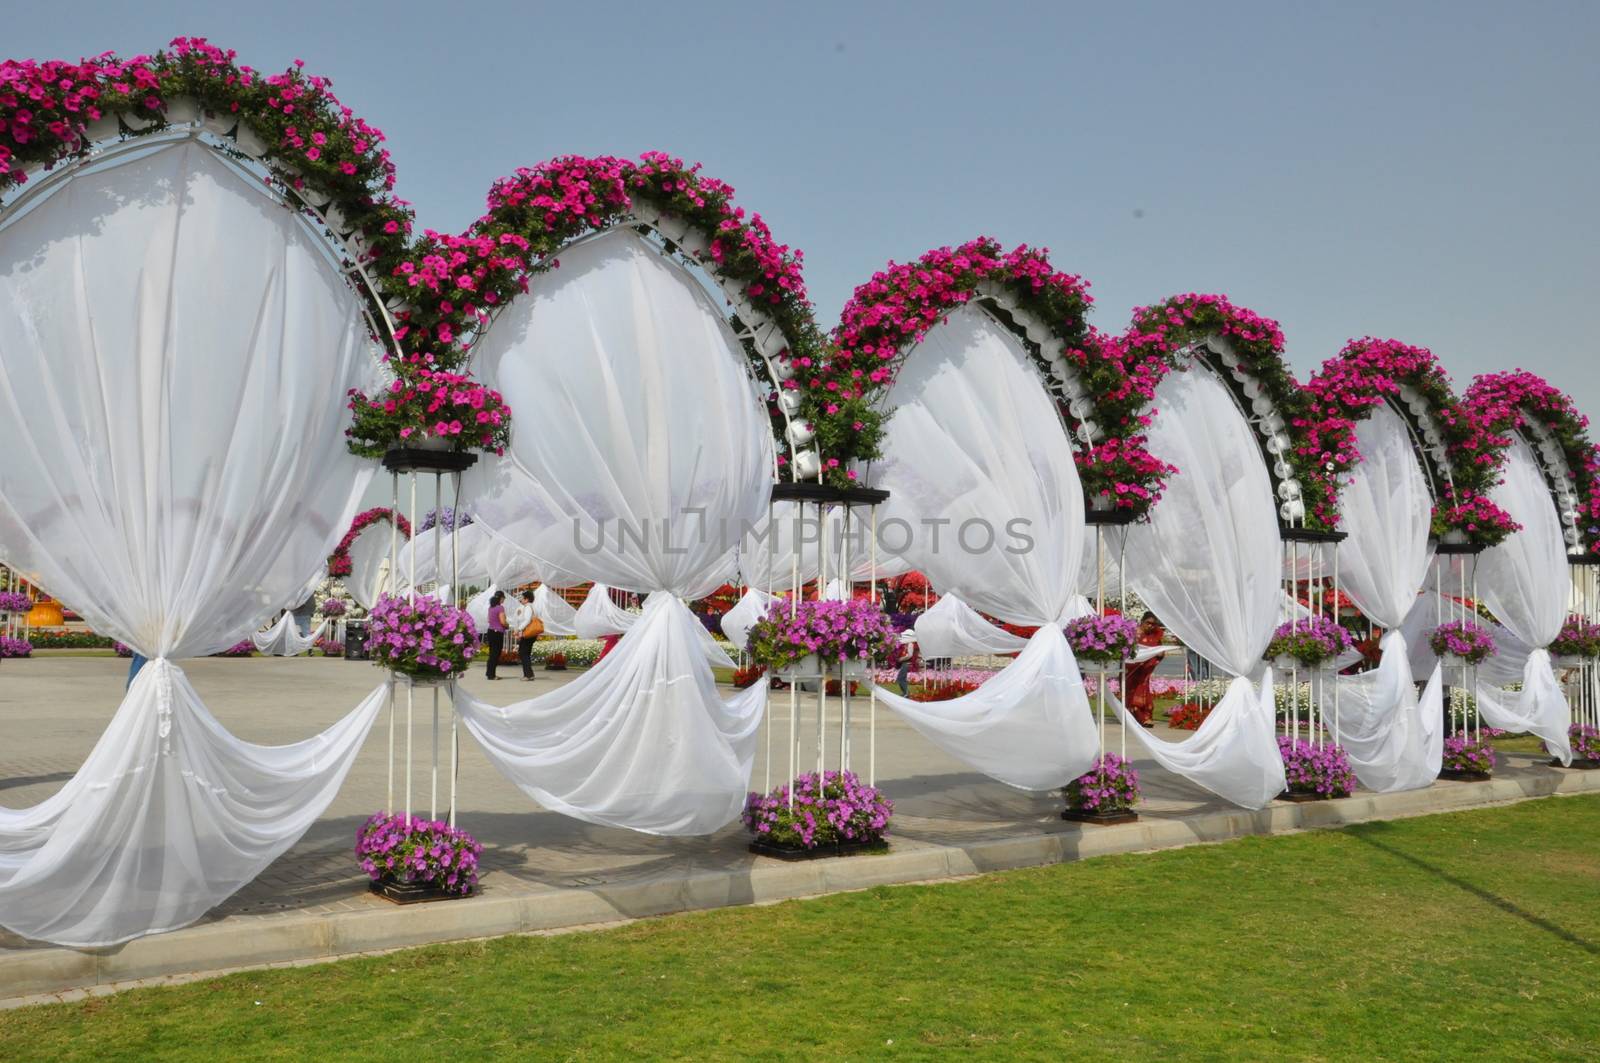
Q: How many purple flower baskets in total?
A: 12